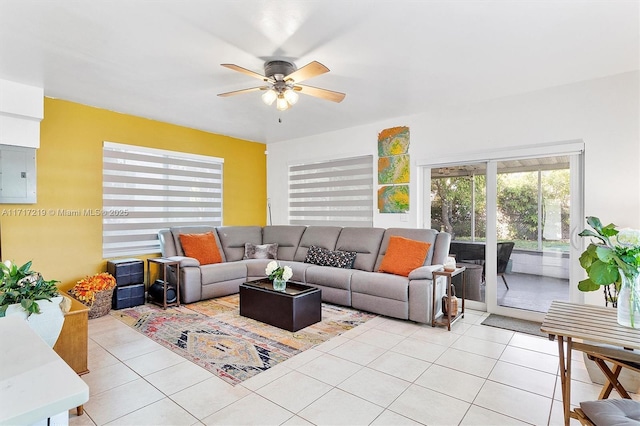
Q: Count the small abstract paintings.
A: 3